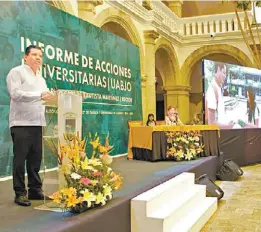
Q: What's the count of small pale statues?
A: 0